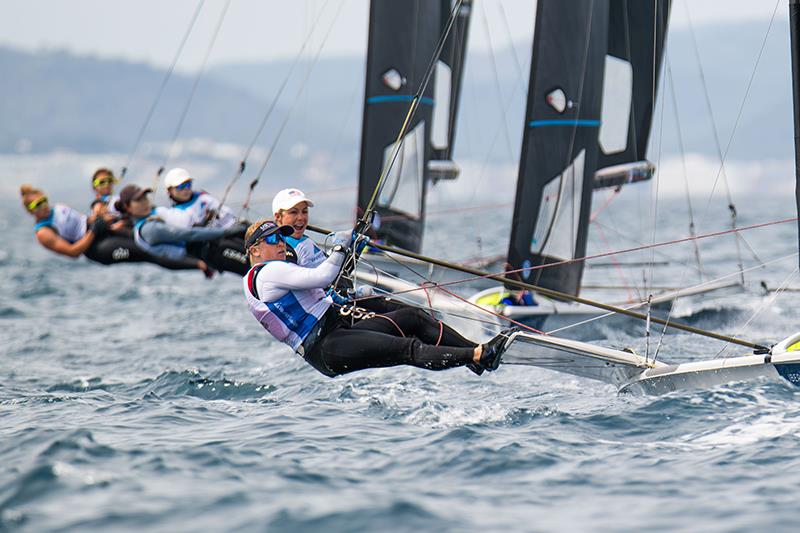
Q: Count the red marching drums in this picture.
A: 0